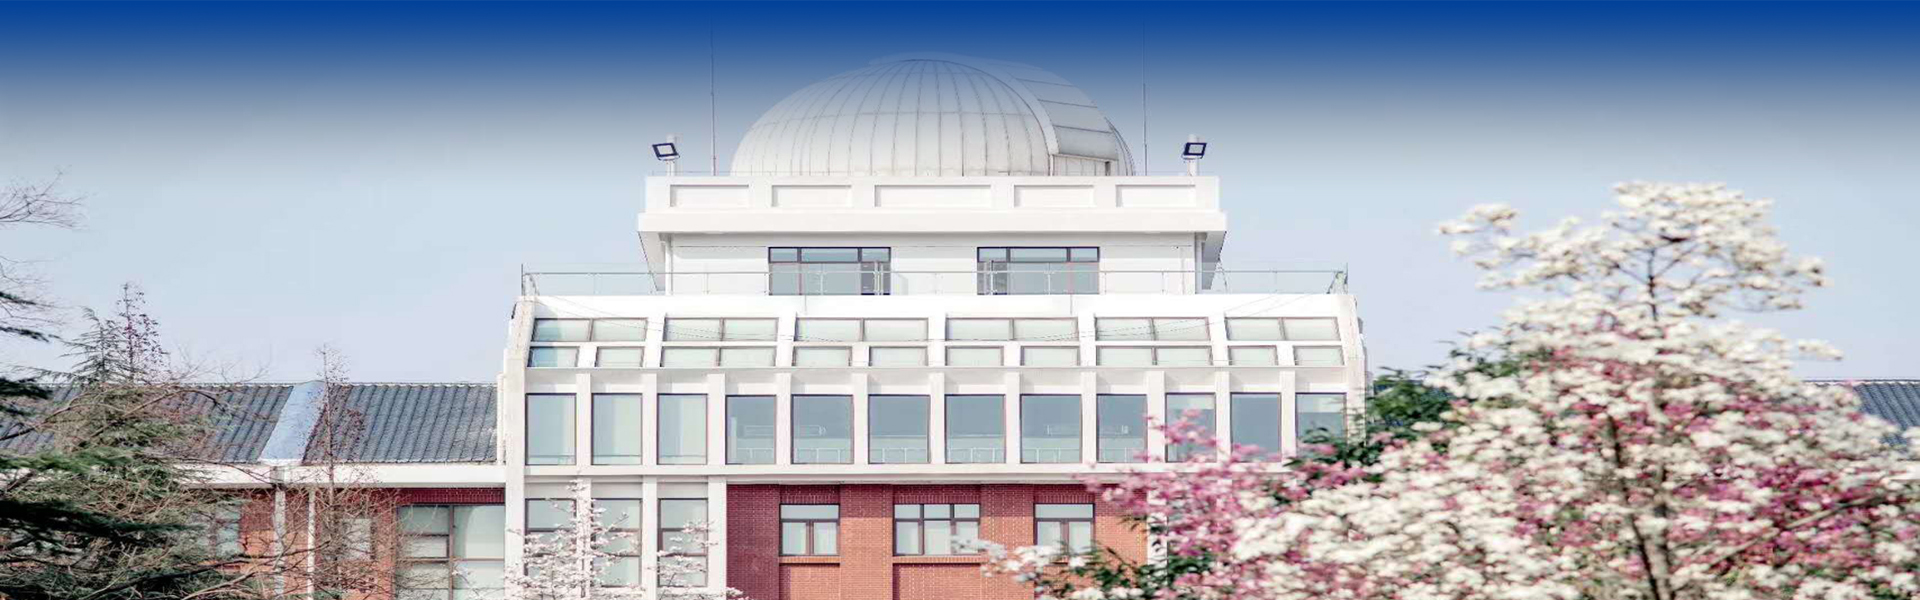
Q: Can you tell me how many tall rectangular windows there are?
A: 12